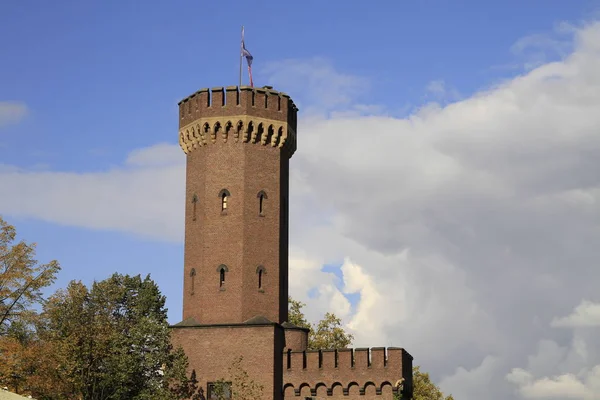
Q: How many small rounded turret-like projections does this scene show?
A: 1